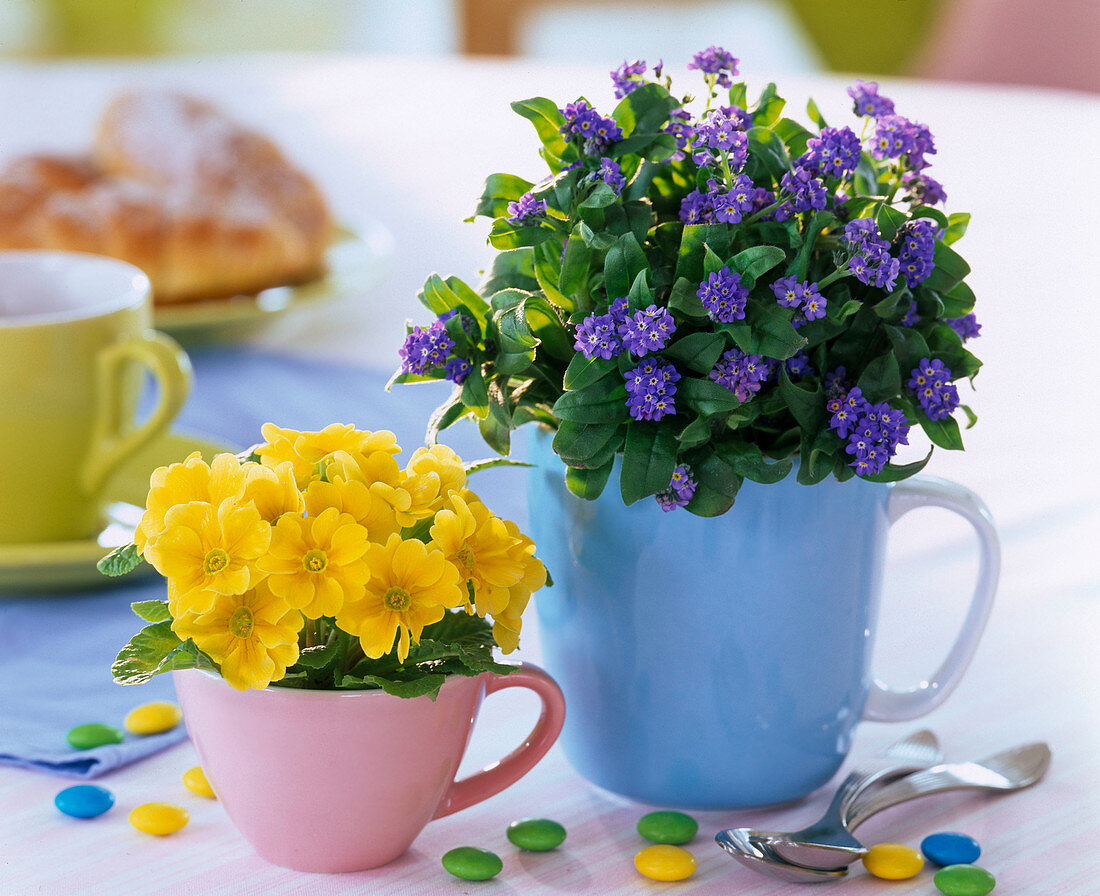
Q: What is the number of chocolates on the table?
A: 12